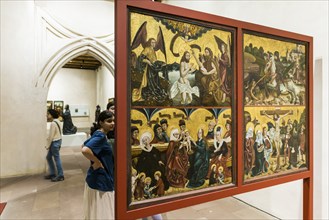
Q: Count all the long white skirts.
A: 1